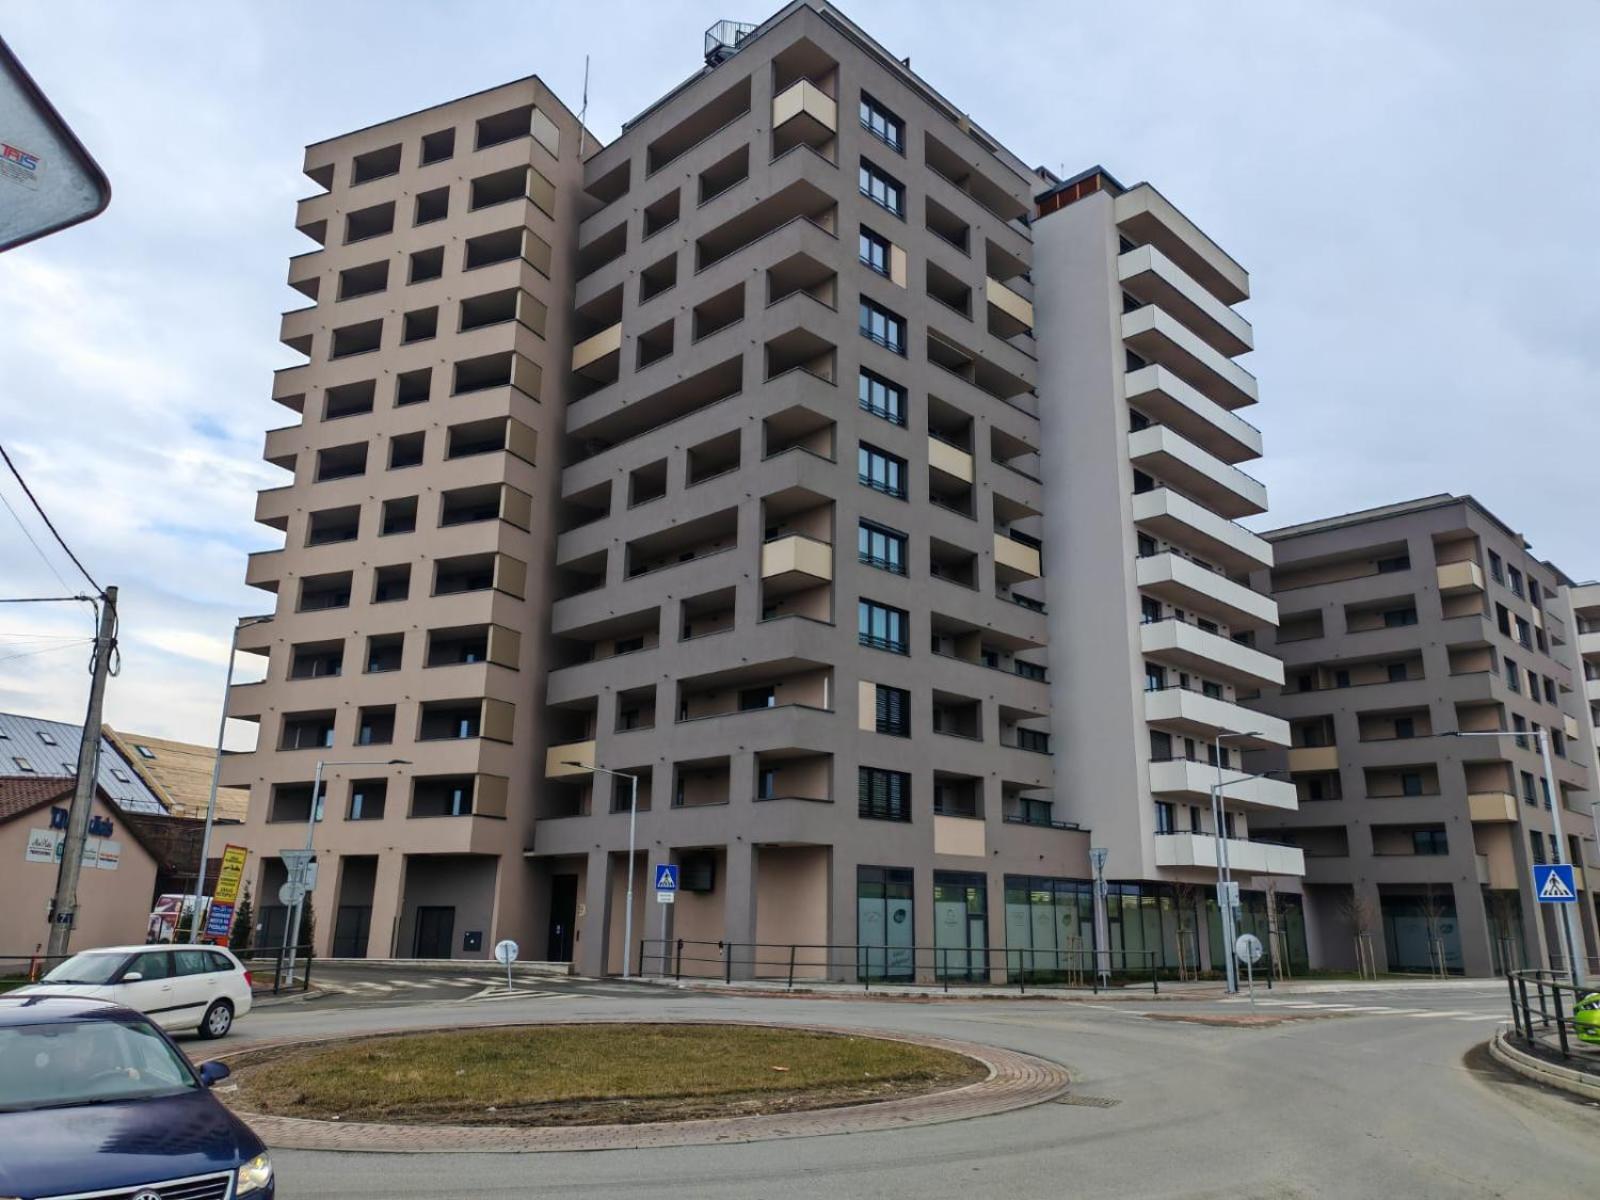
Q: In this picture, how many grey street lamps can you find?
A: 6